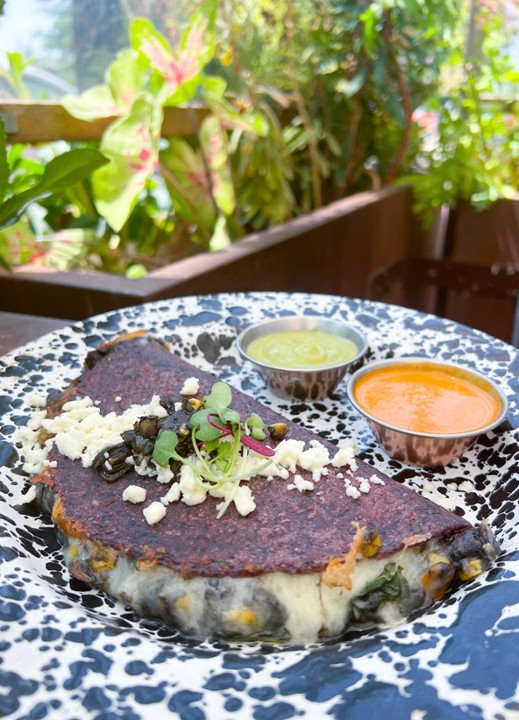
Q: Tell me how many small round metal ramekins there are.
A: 2